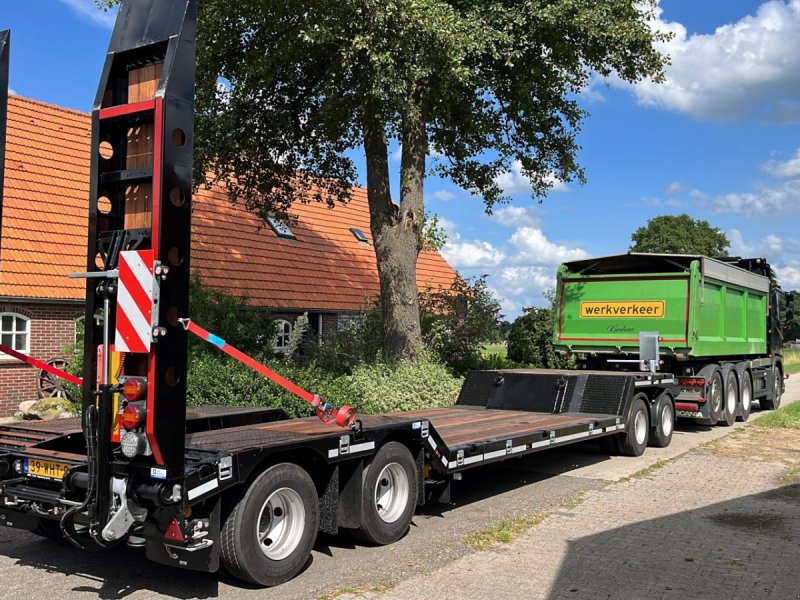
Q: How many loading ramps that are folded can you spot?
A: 2